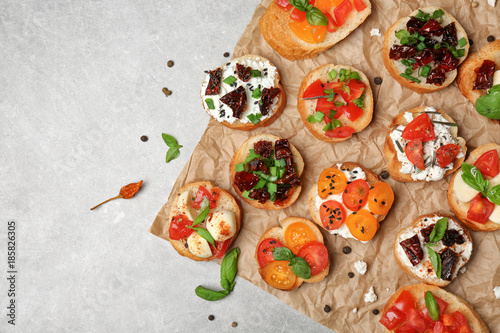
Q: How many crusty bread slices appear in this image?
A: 13